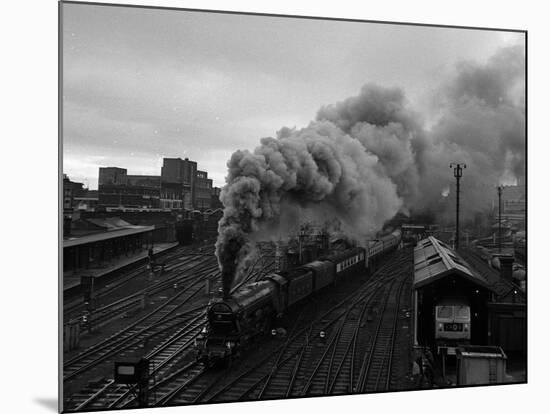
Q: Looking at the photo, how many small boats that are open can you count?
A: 0